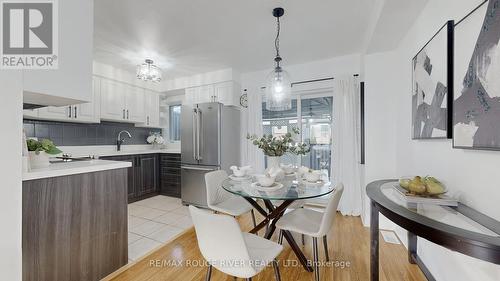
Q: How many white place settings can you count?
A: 4